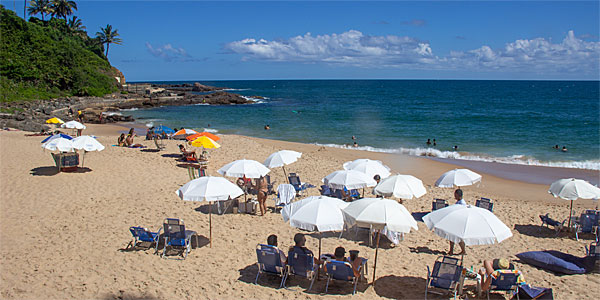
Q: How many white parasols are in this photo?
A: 14